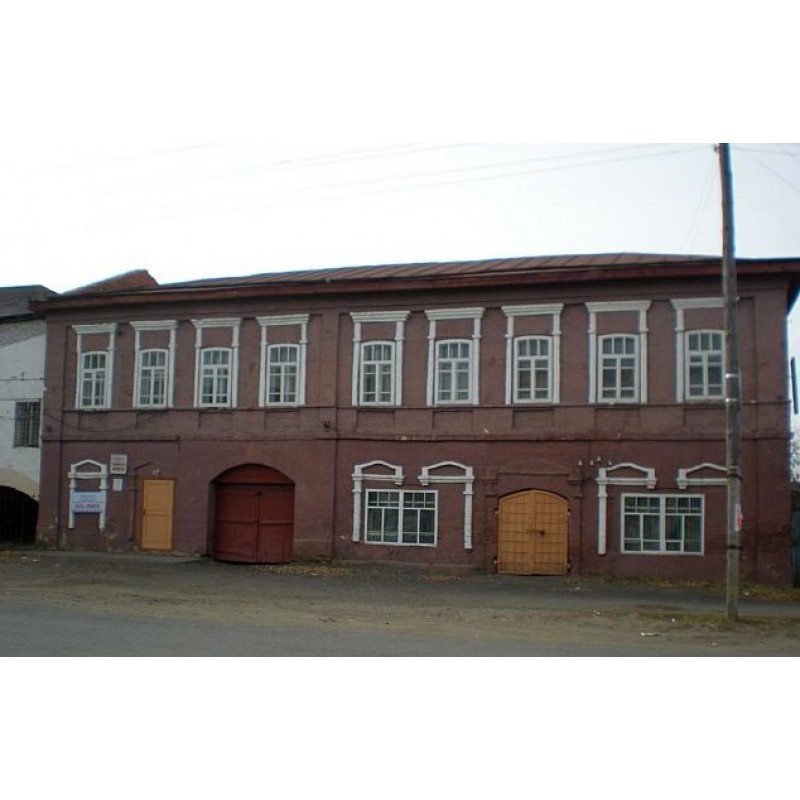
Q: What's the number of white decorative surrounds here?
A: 14